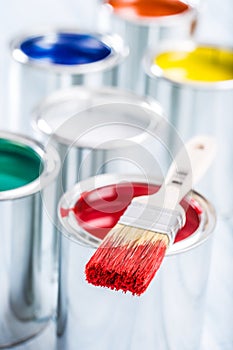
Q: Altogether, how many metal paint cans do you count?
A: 6